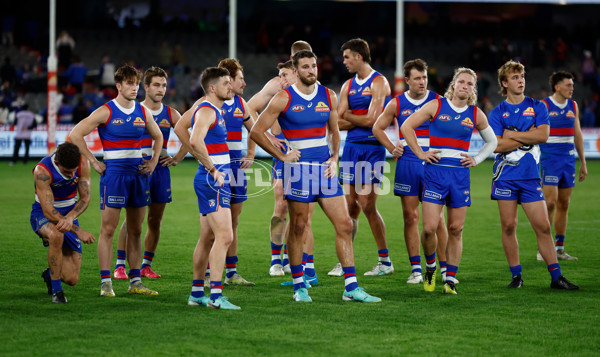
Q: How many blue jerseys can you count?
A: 11